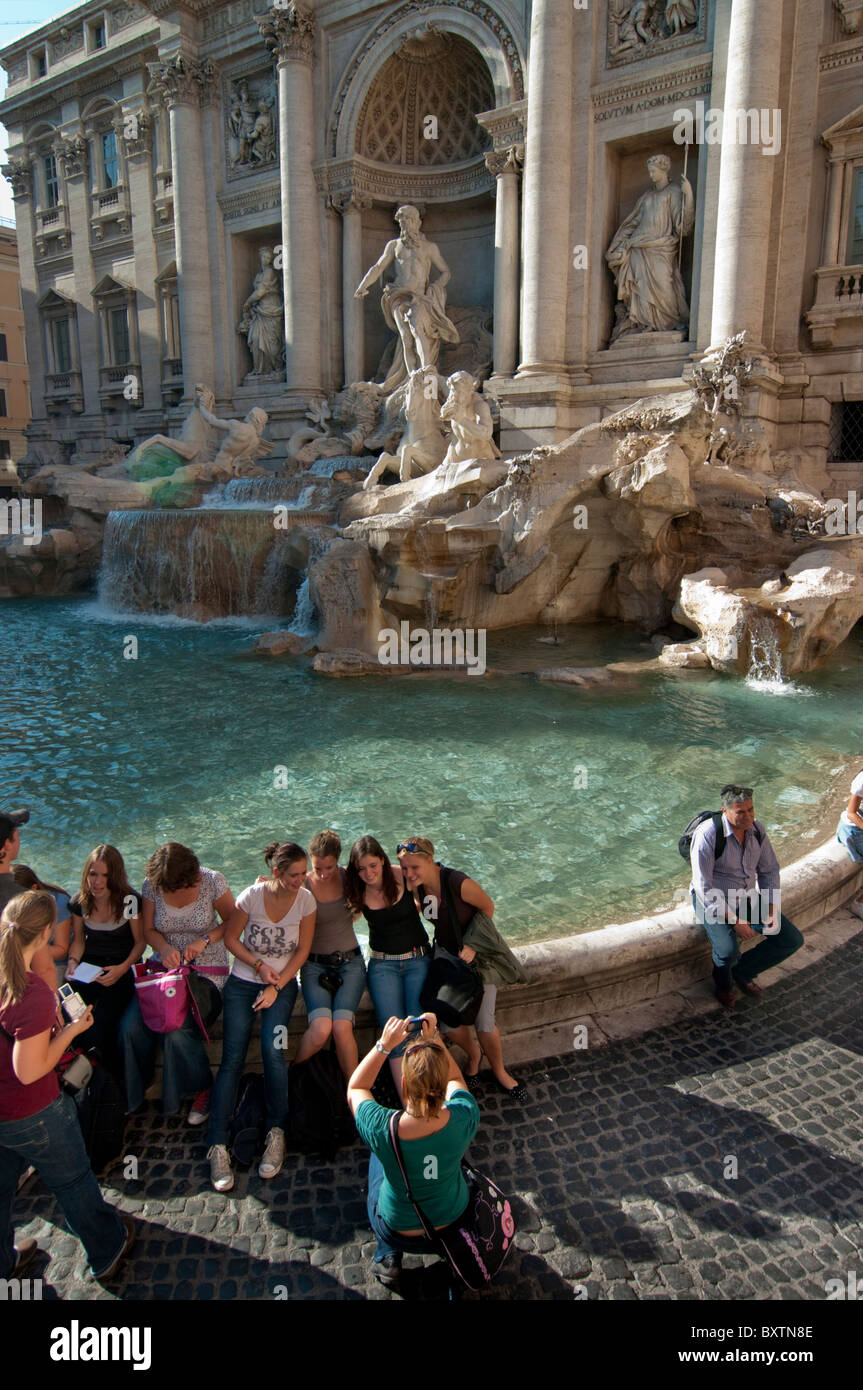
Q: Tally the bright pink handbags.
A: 1